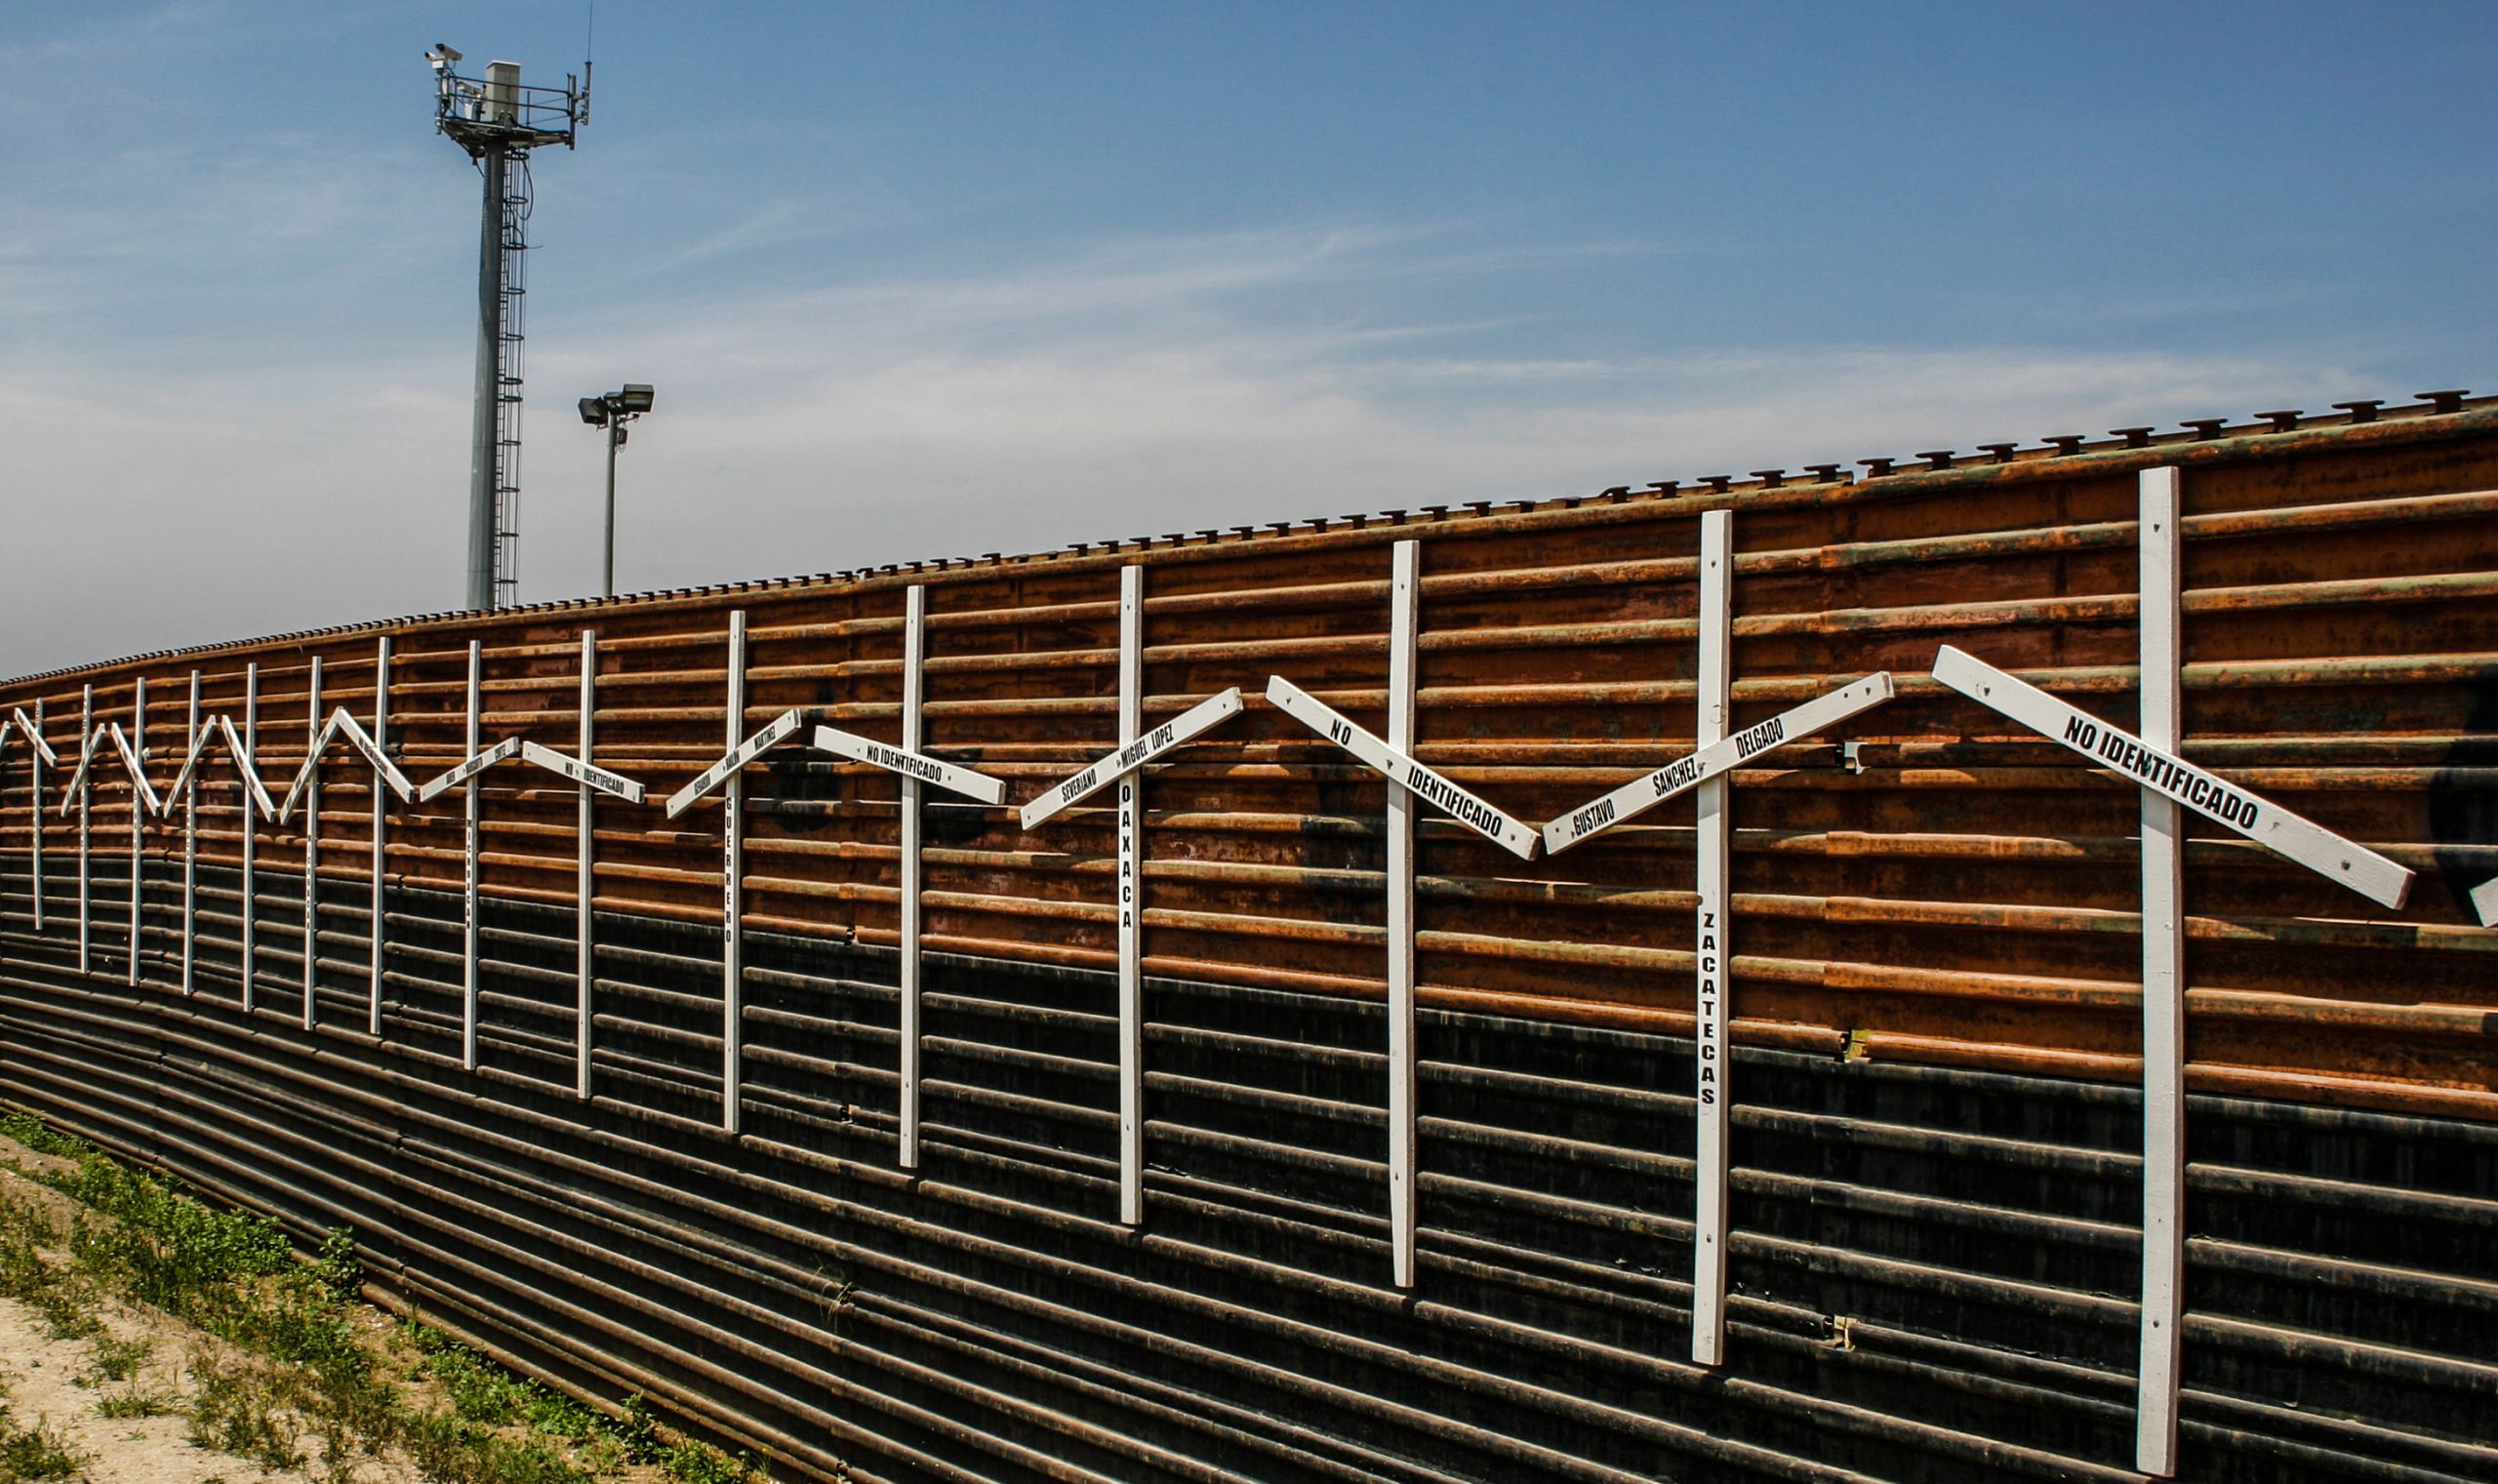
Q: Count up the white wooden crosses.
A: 15